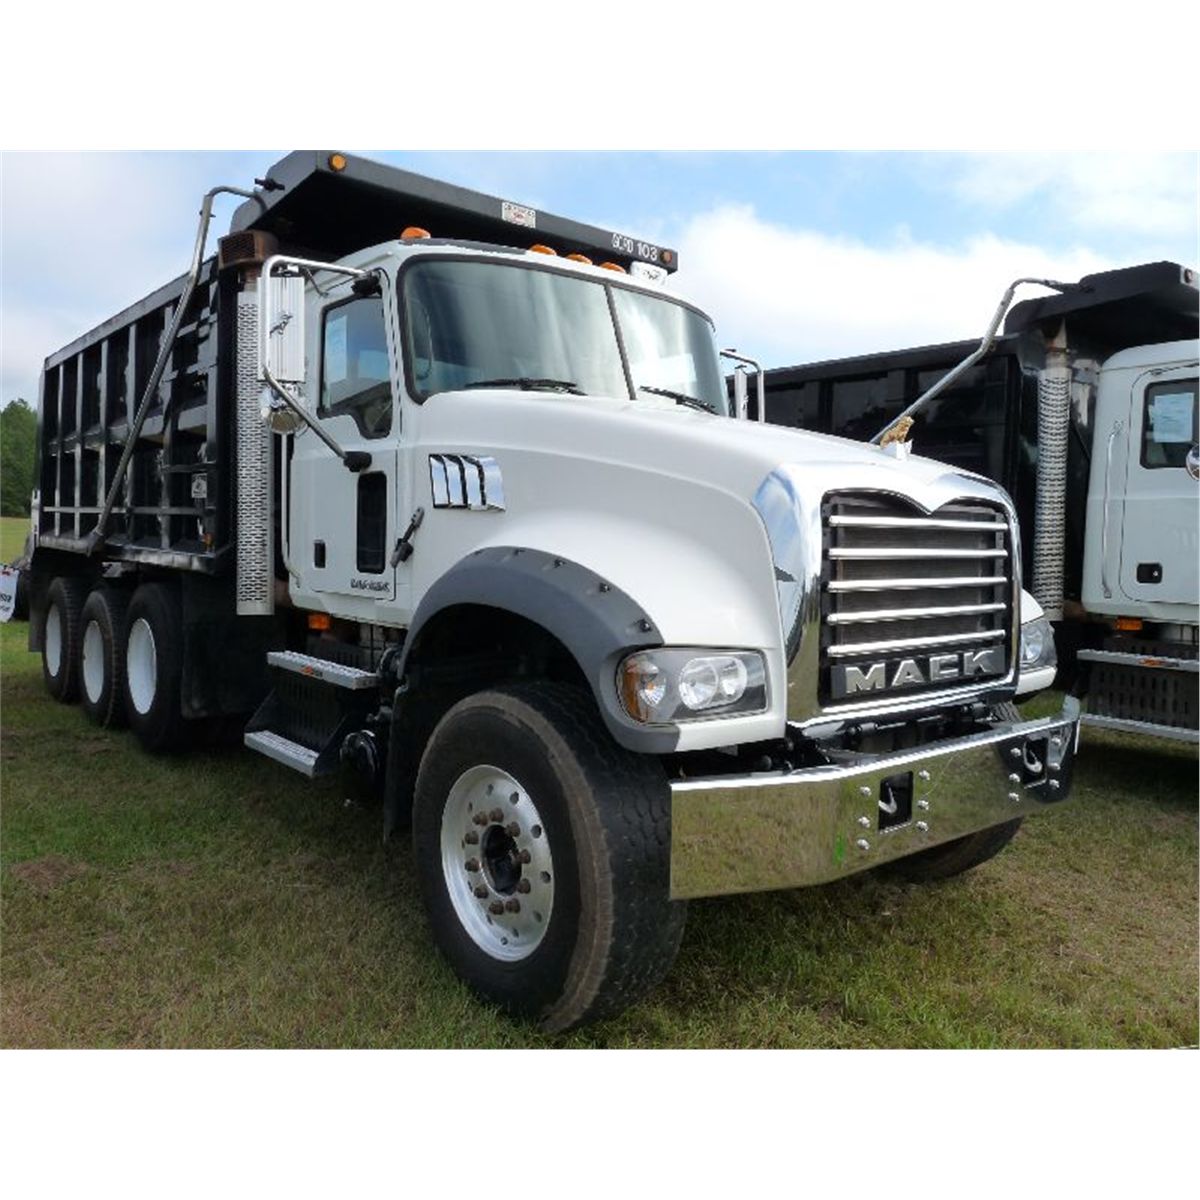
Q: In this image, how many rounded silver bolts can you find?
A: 12